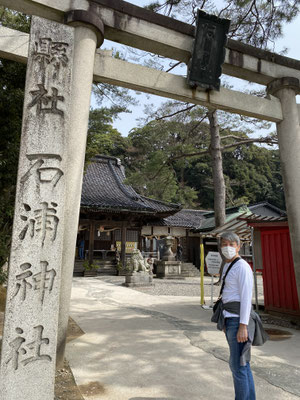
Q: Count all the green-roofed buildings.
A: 1